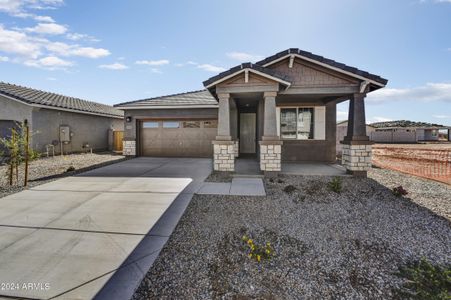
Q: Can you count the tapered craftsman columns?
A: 3